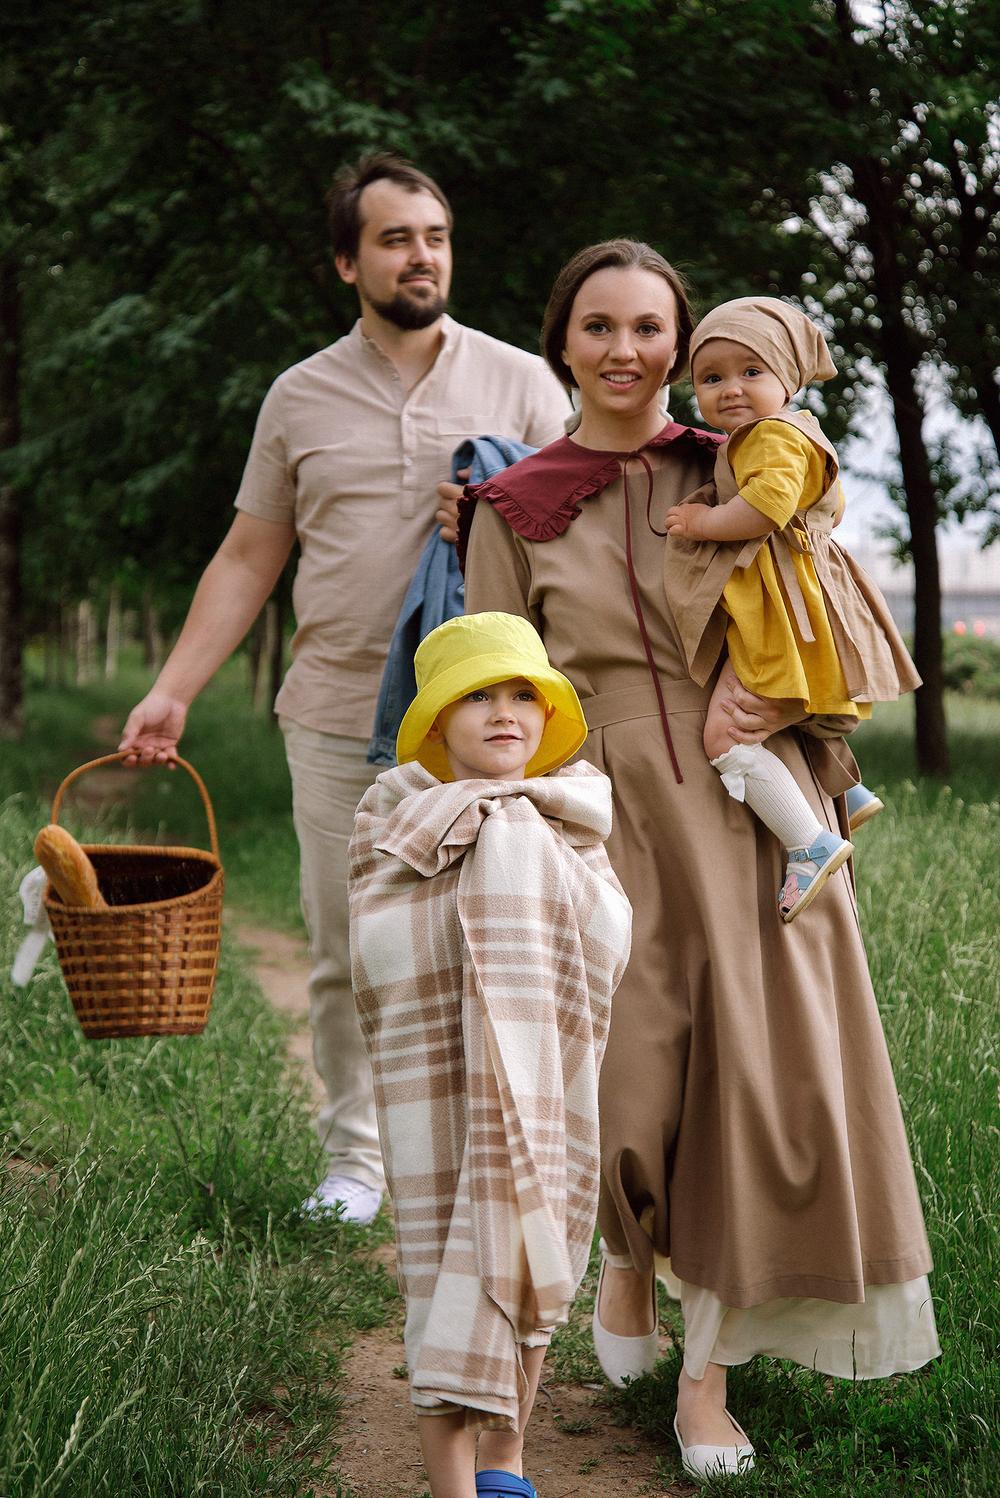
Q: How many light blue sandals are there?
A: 2